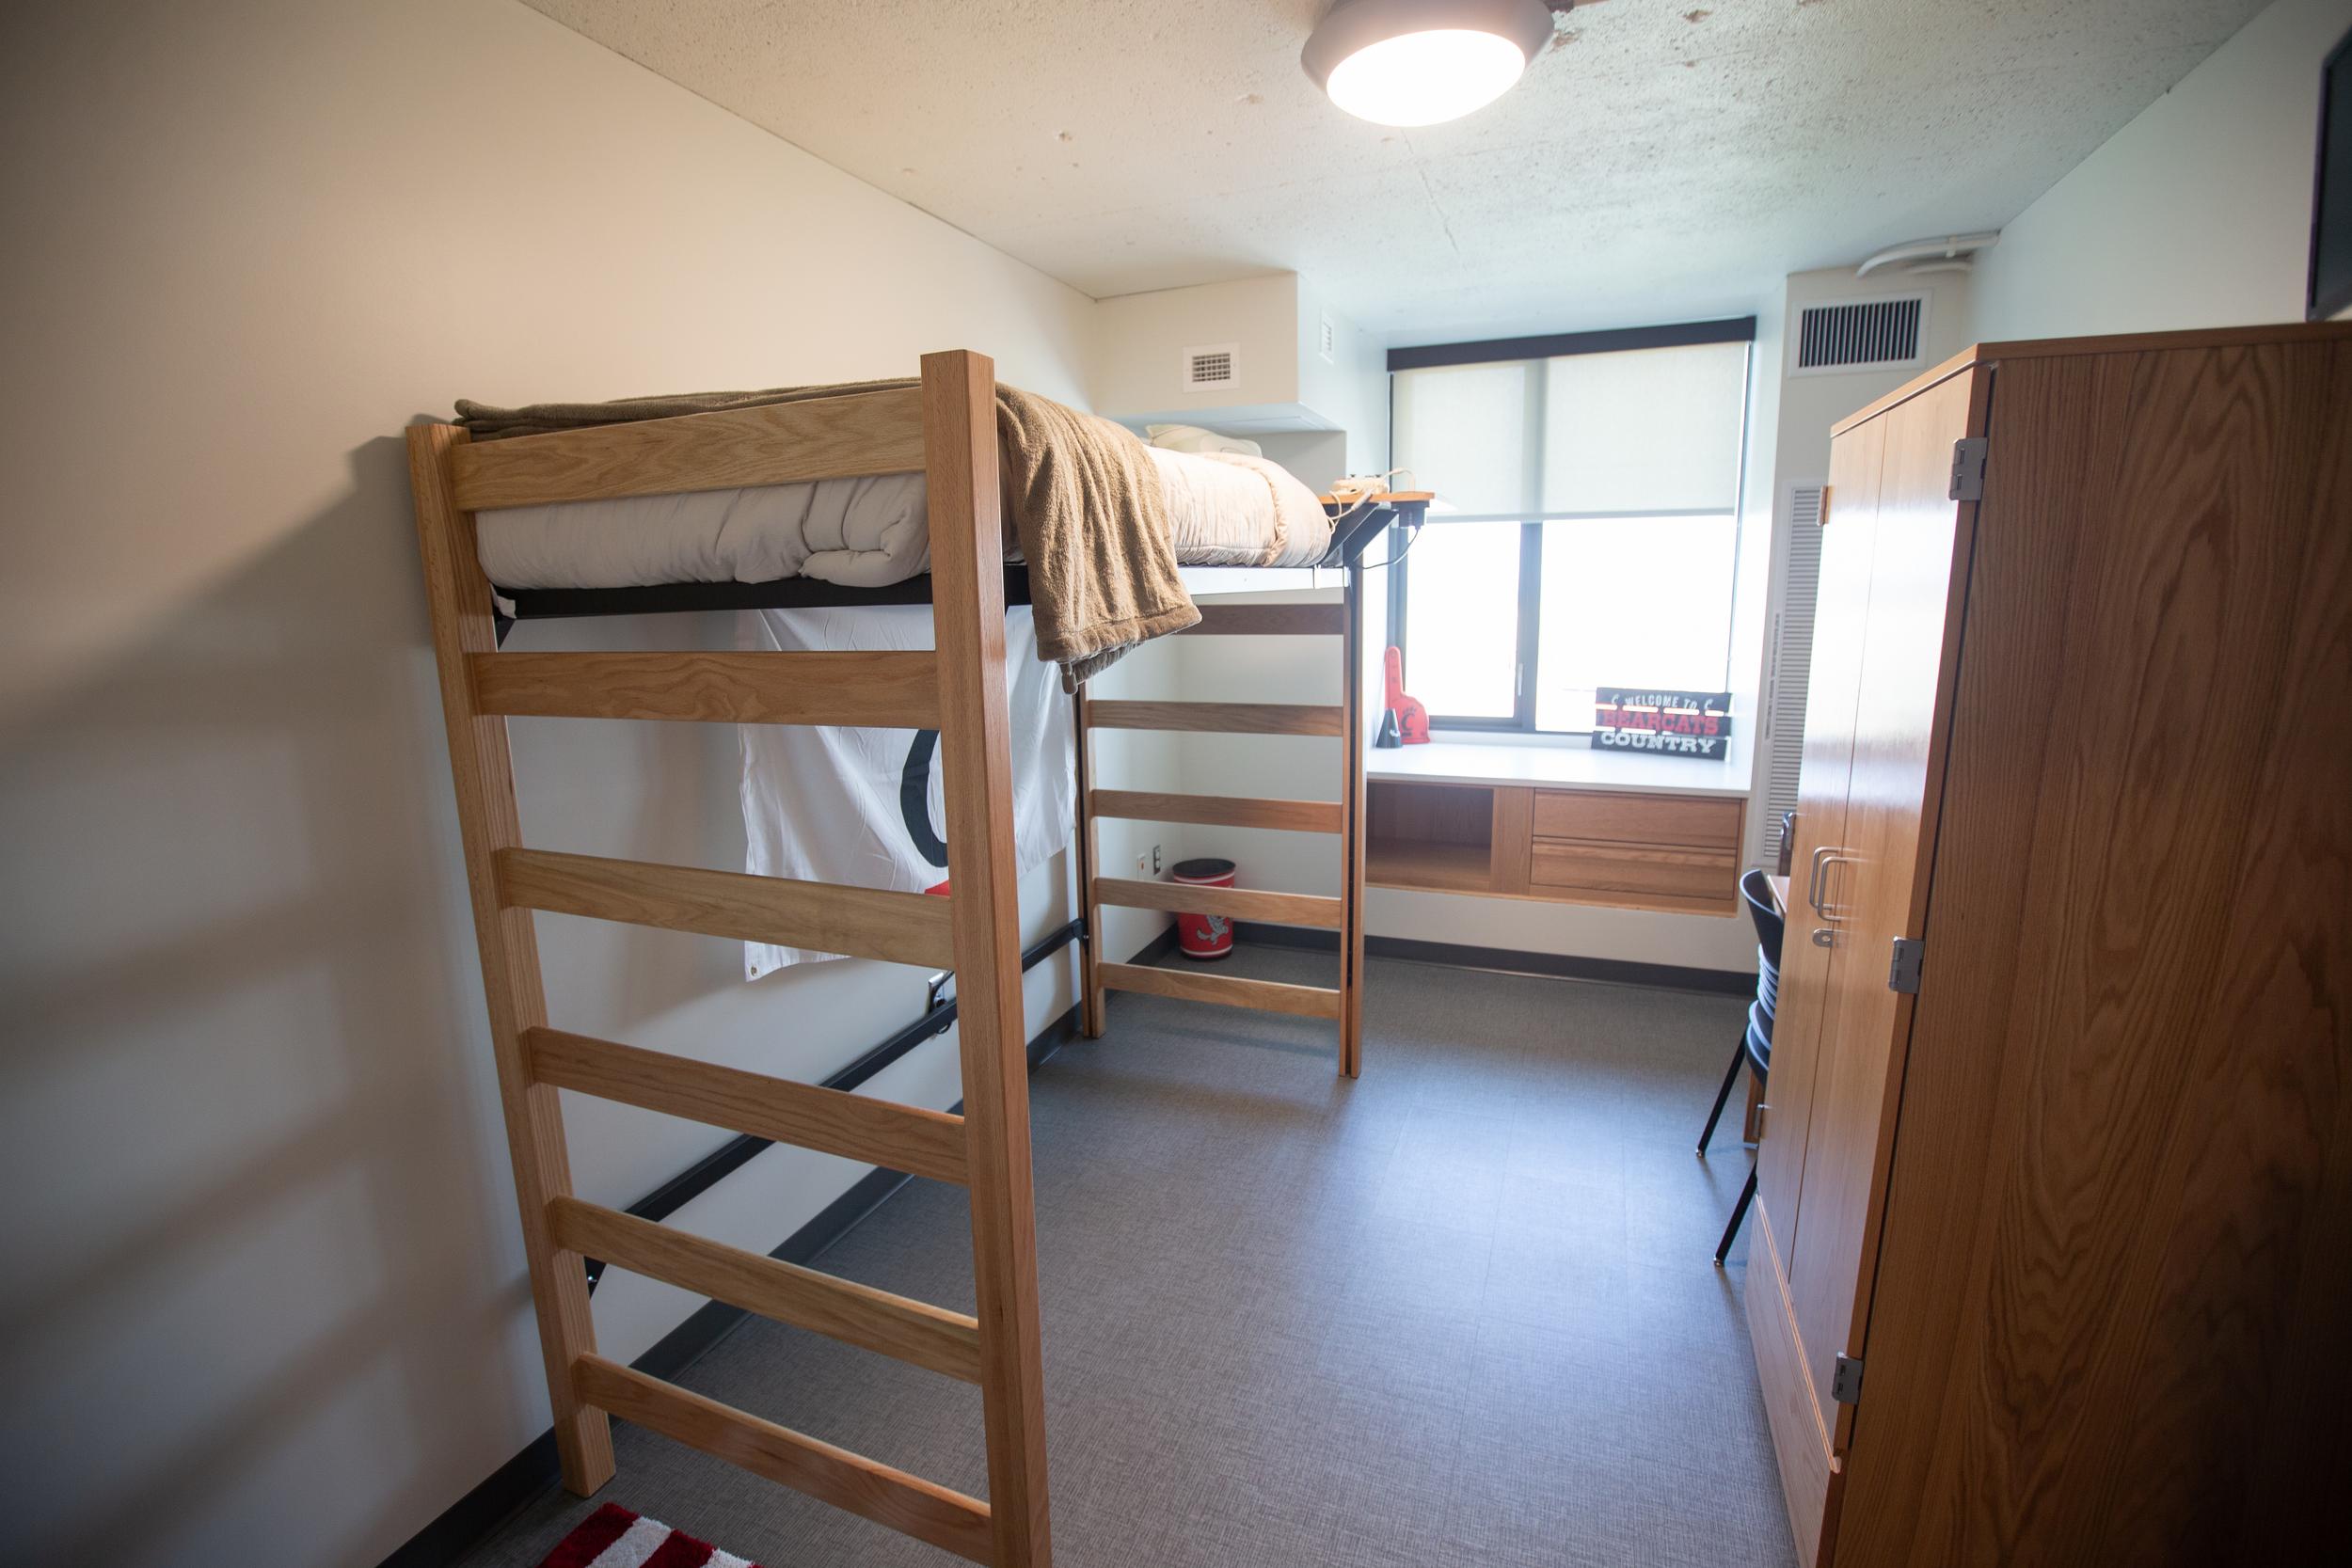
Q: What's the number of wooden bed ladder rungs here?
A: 11